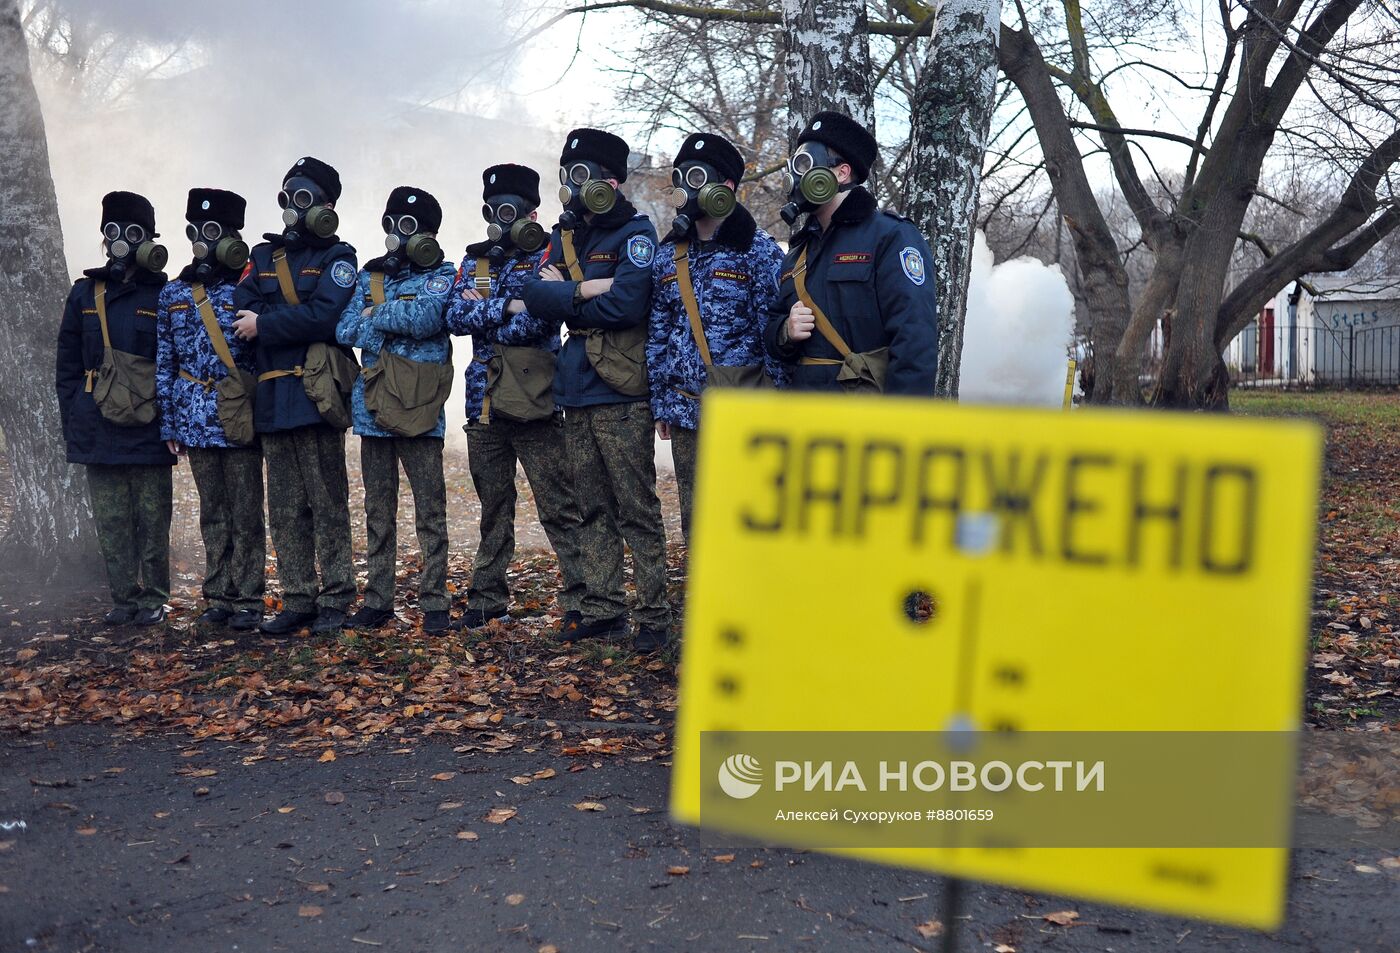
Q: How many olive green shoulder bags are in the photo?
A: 8